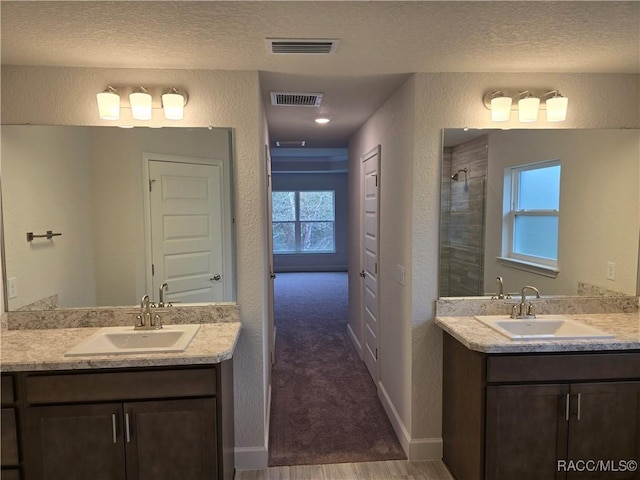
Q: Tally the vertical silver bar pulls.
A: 4